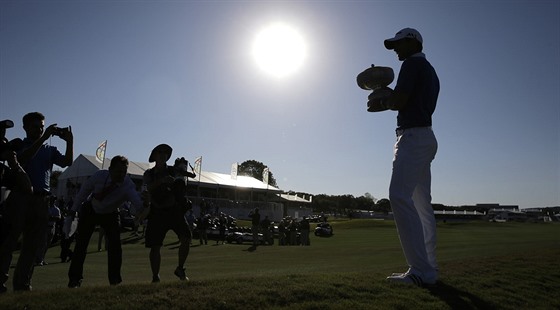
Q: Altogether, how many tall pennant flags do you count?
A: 4